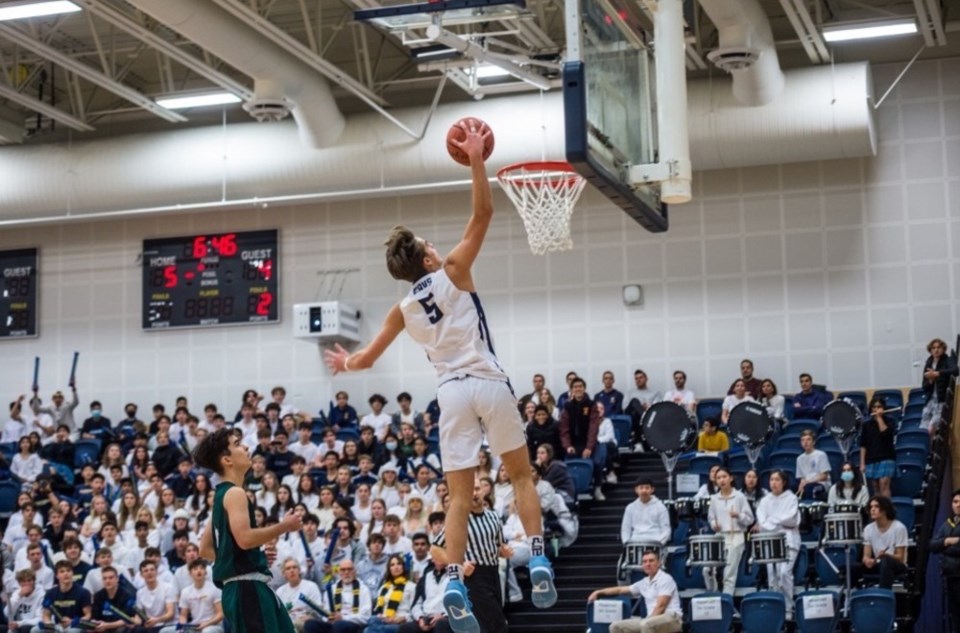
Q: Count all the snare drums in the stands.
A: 4